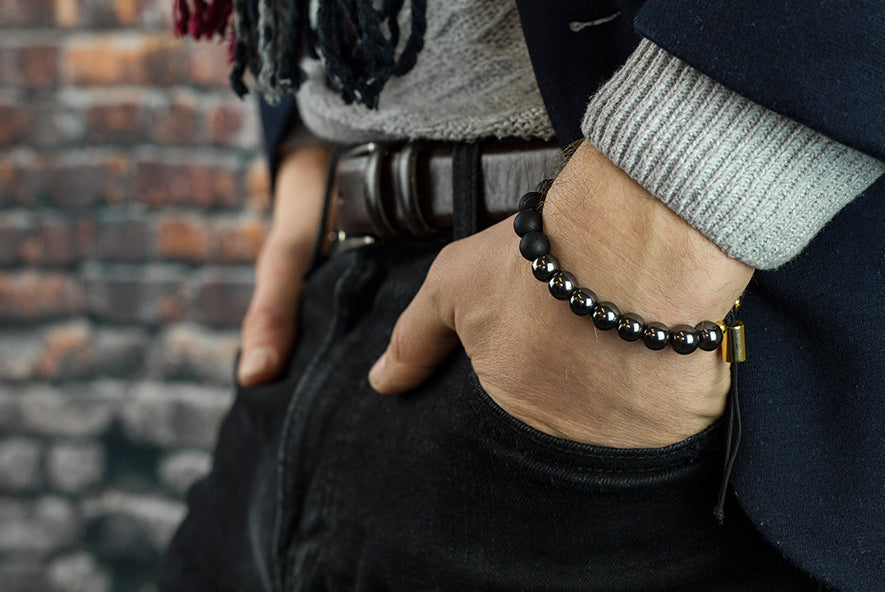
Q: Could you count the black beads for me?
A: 12